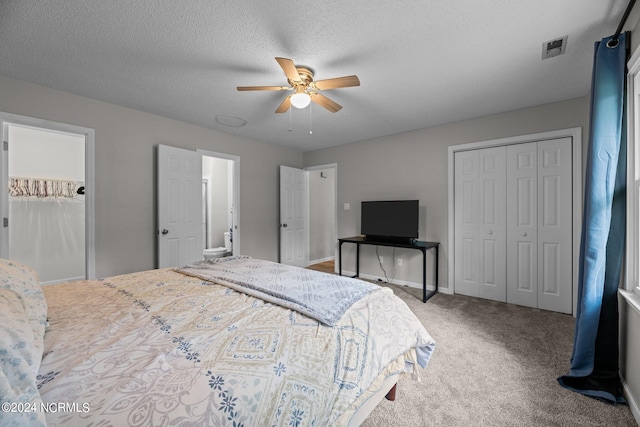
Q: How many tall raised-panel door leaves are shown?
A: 6